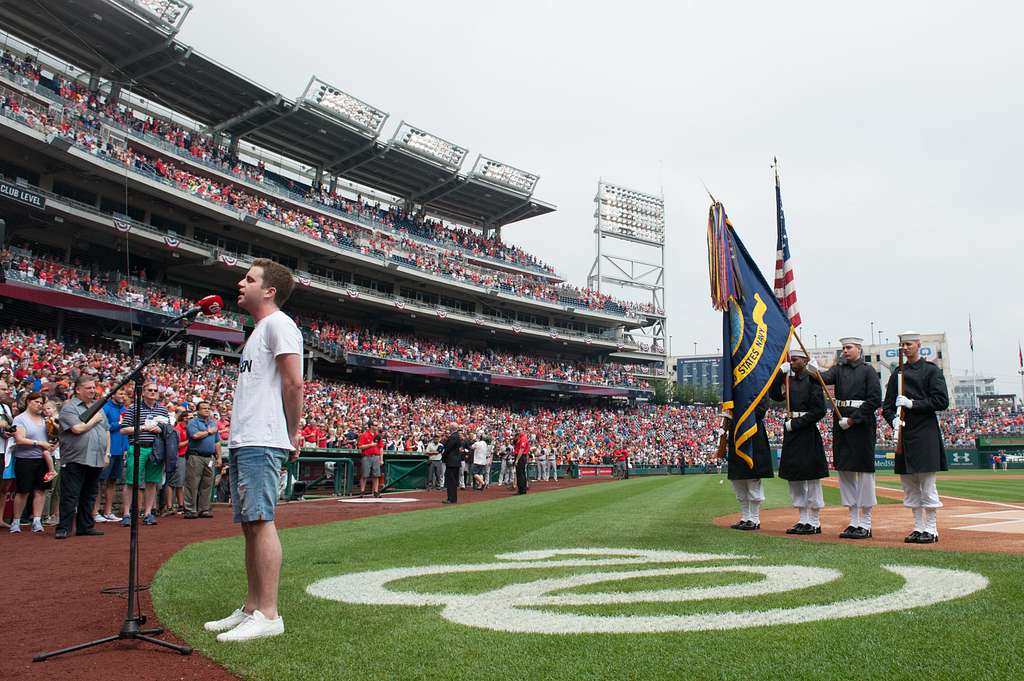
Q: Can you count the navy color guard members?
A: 4